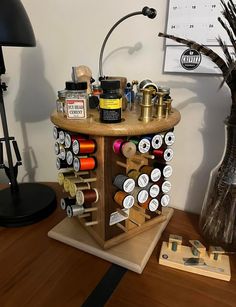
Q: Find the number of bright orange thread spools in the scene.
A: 2